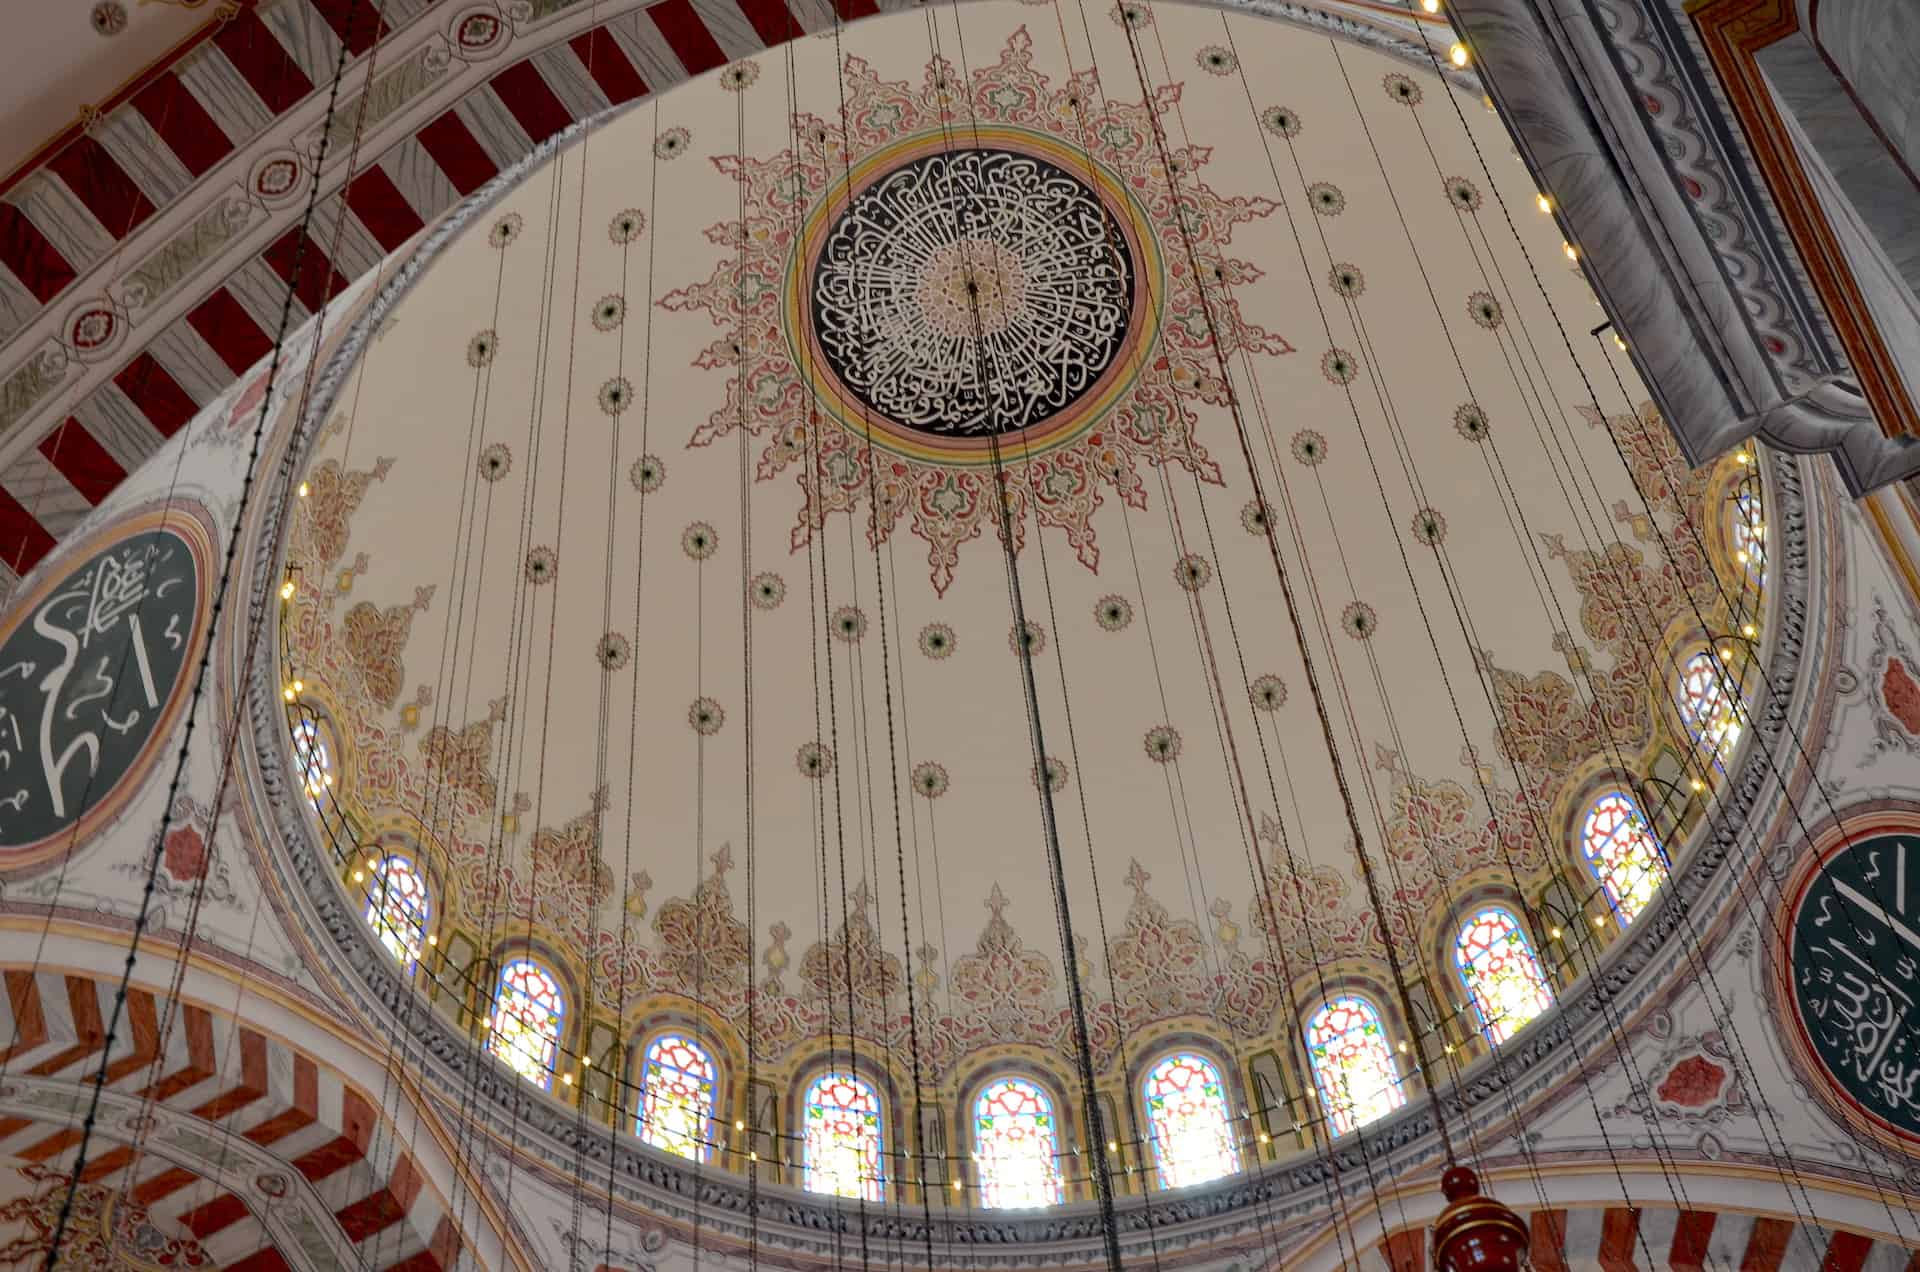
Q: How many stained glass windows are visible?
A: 12